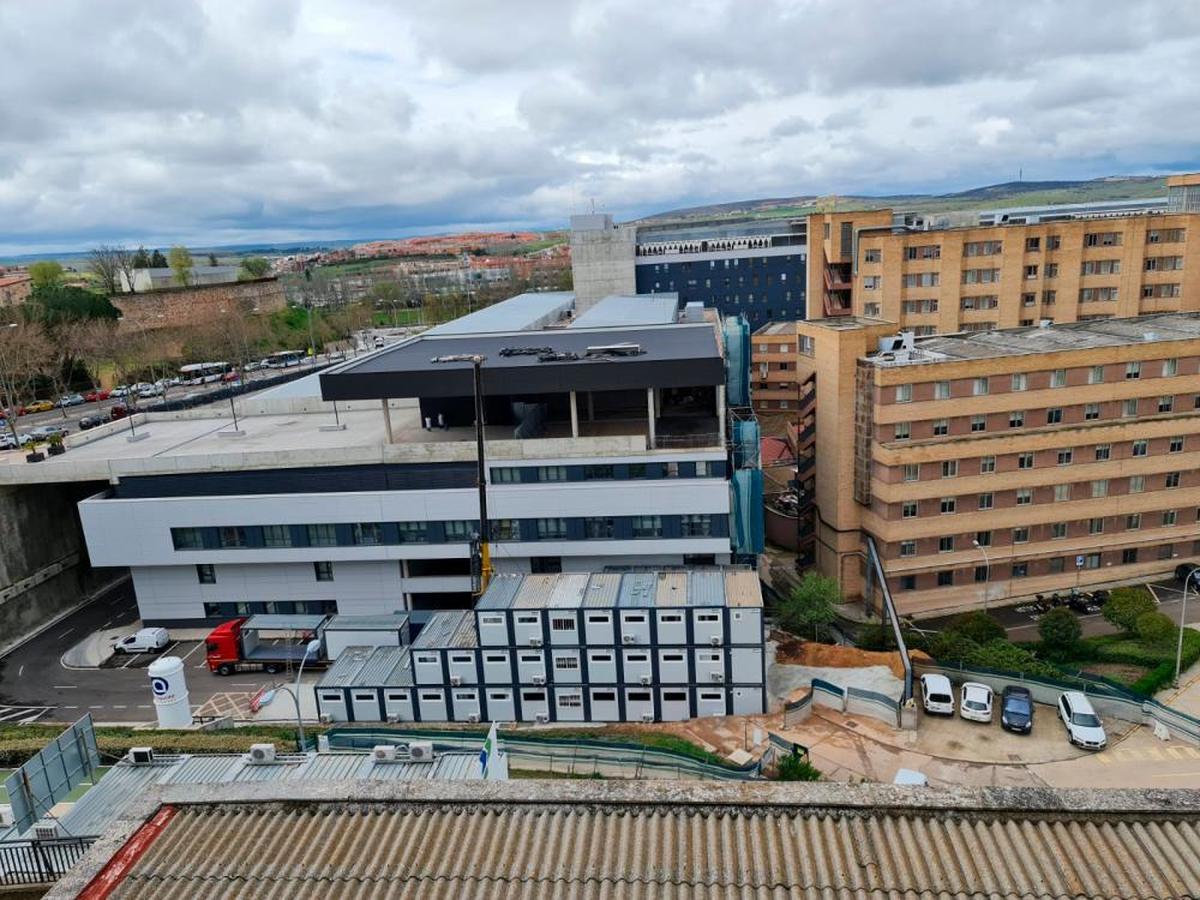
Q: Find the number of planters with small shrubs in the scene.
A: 2